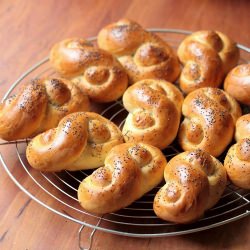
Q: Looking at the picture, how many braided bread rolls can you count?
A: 11